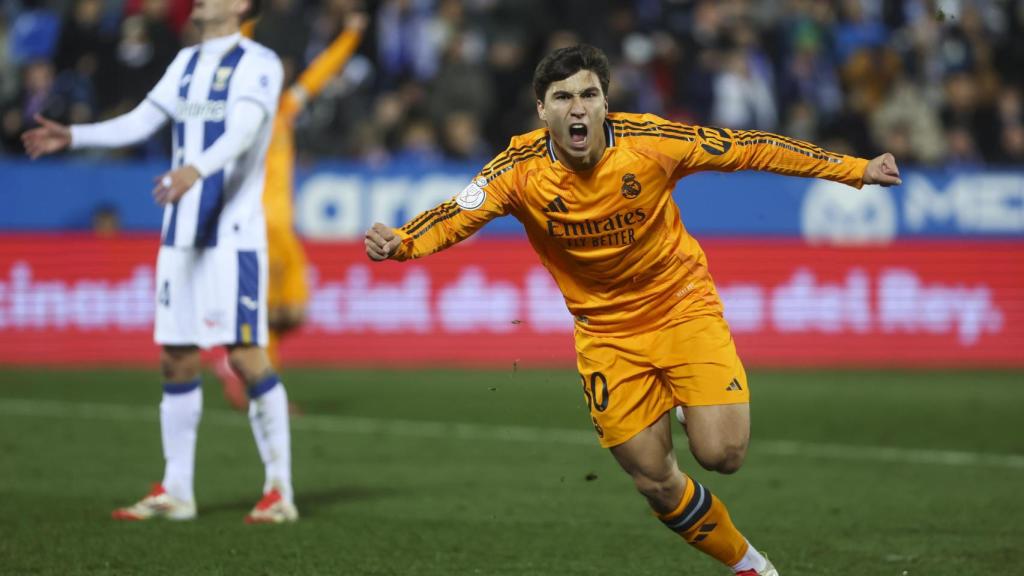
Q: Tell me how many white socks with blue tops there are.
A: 2